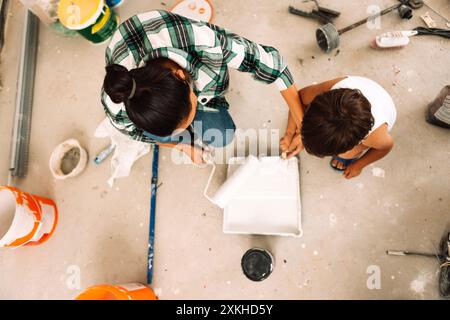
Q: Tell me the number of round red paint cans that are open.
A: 2